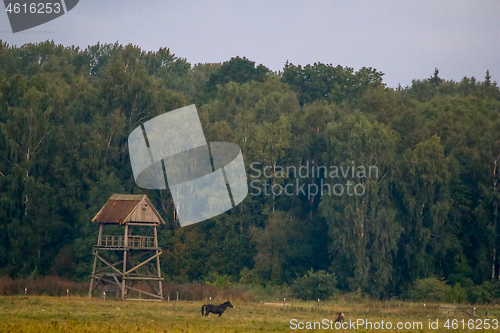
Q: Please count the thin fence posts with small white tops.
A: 8